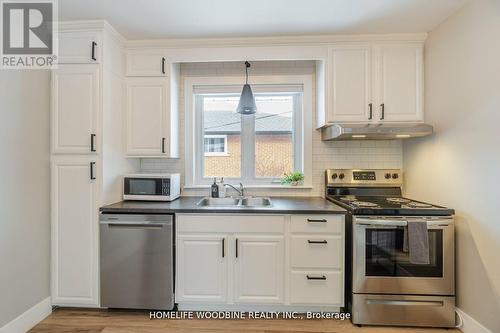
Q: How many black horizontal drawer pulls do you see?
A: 3